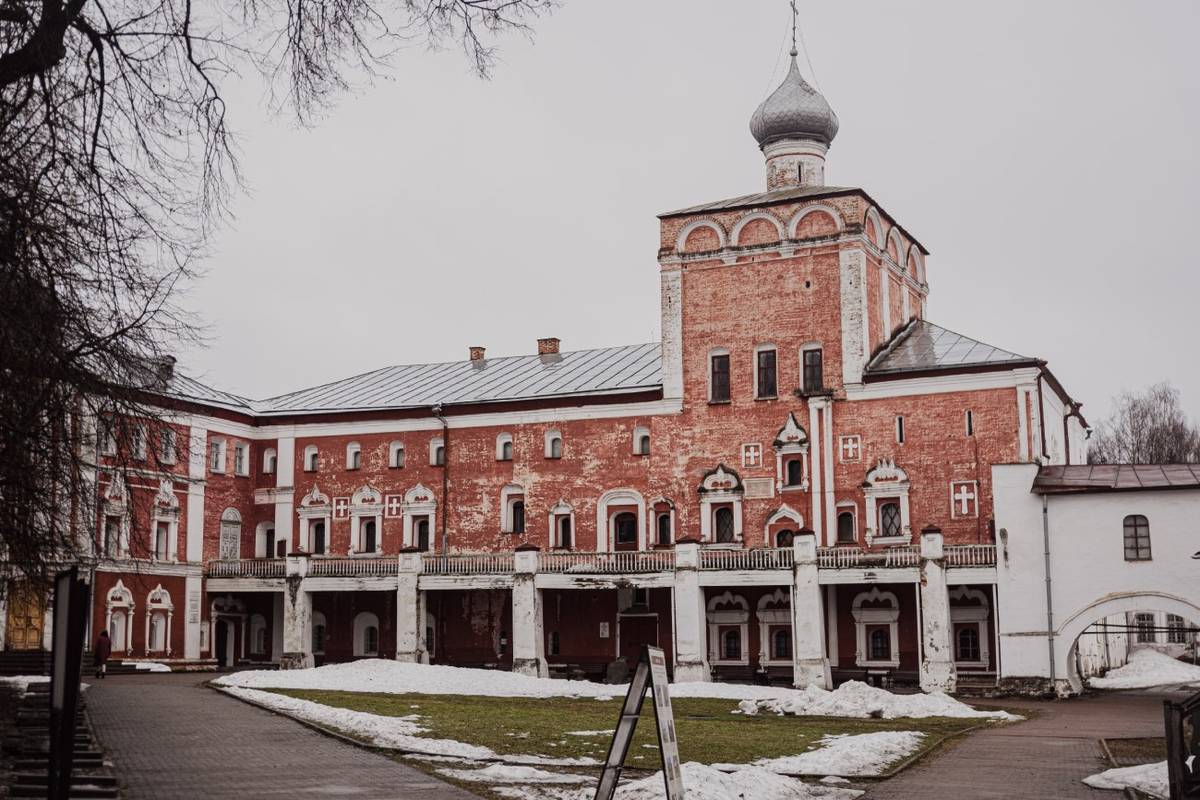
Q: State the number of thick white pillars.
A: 6